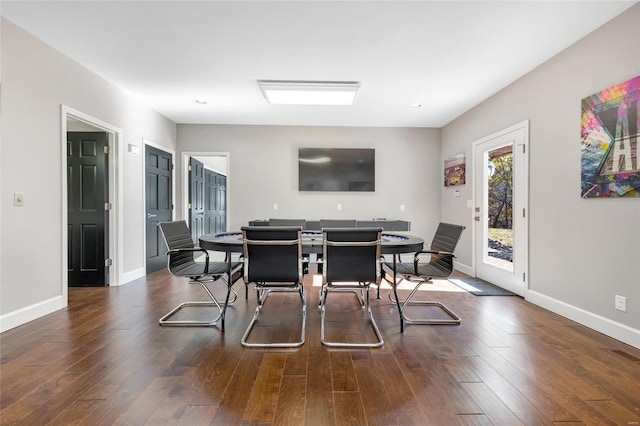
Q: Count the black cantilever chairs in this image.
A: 6